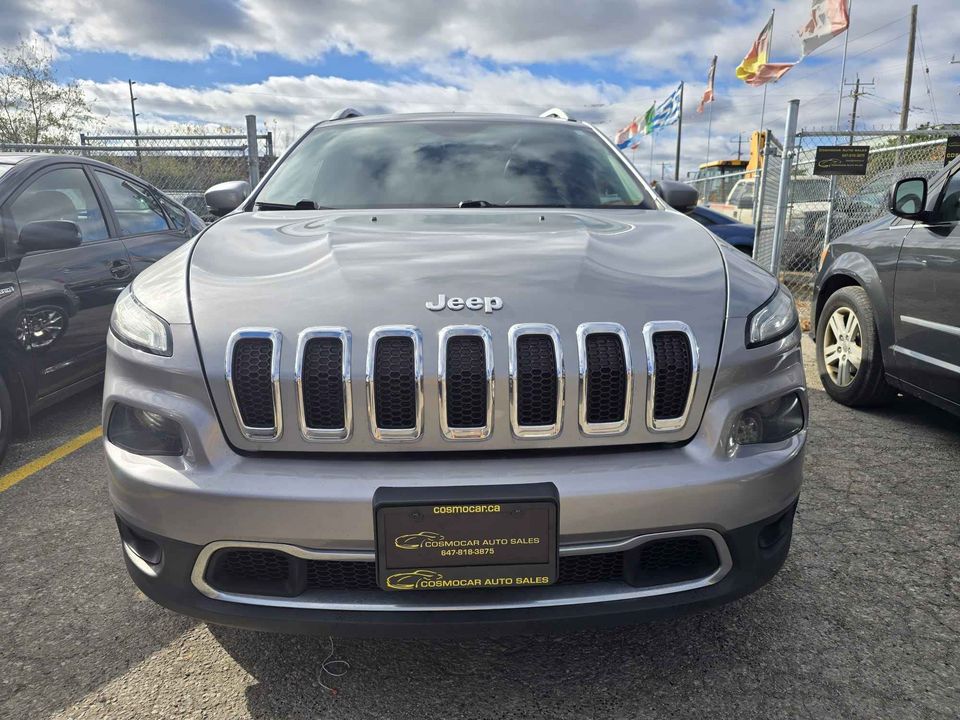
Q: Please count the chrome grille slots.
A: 7